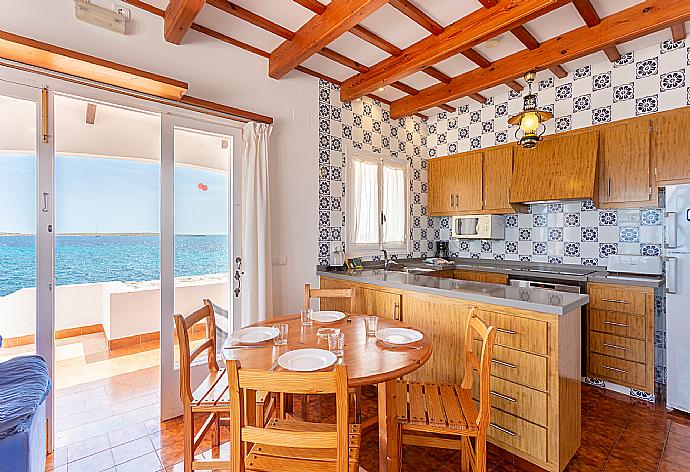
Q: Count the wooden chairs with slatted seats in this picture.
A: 4